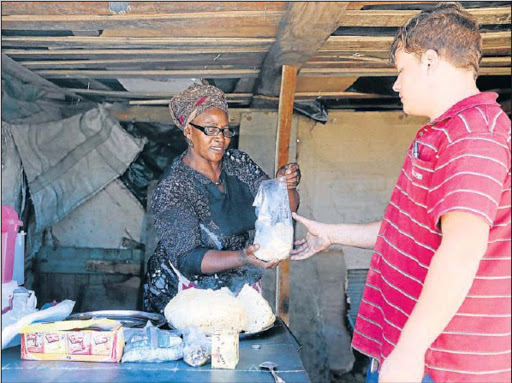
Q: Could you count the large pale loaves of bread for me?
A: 2